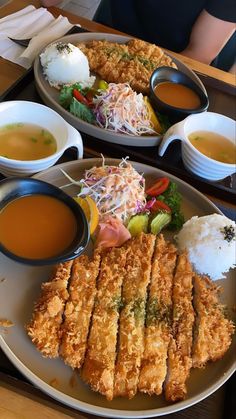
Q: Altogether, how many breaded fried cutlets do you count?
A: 2